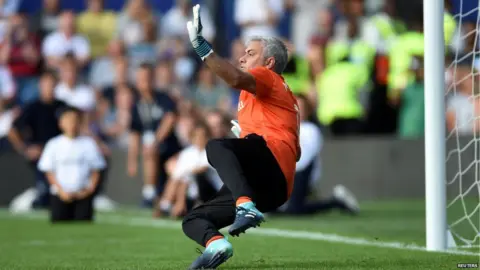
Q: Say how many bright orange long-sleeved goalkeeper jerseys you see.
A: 0